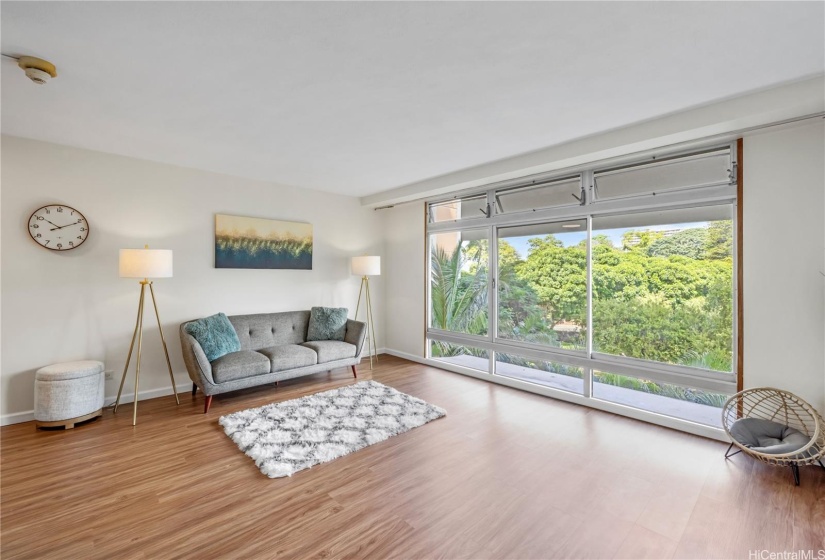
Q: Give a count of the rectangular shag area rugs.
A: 1